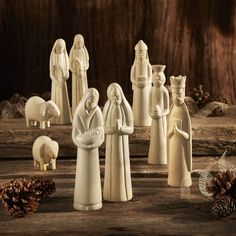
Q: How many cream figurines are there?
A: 9